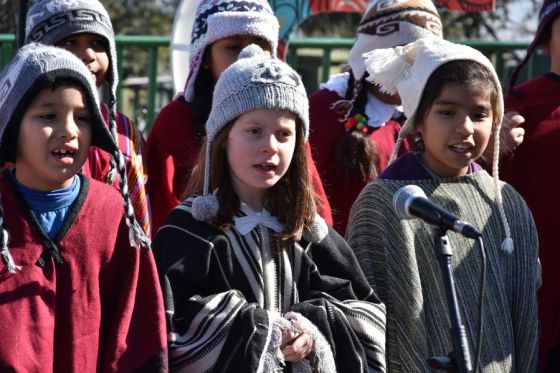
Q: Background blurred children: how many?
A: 4